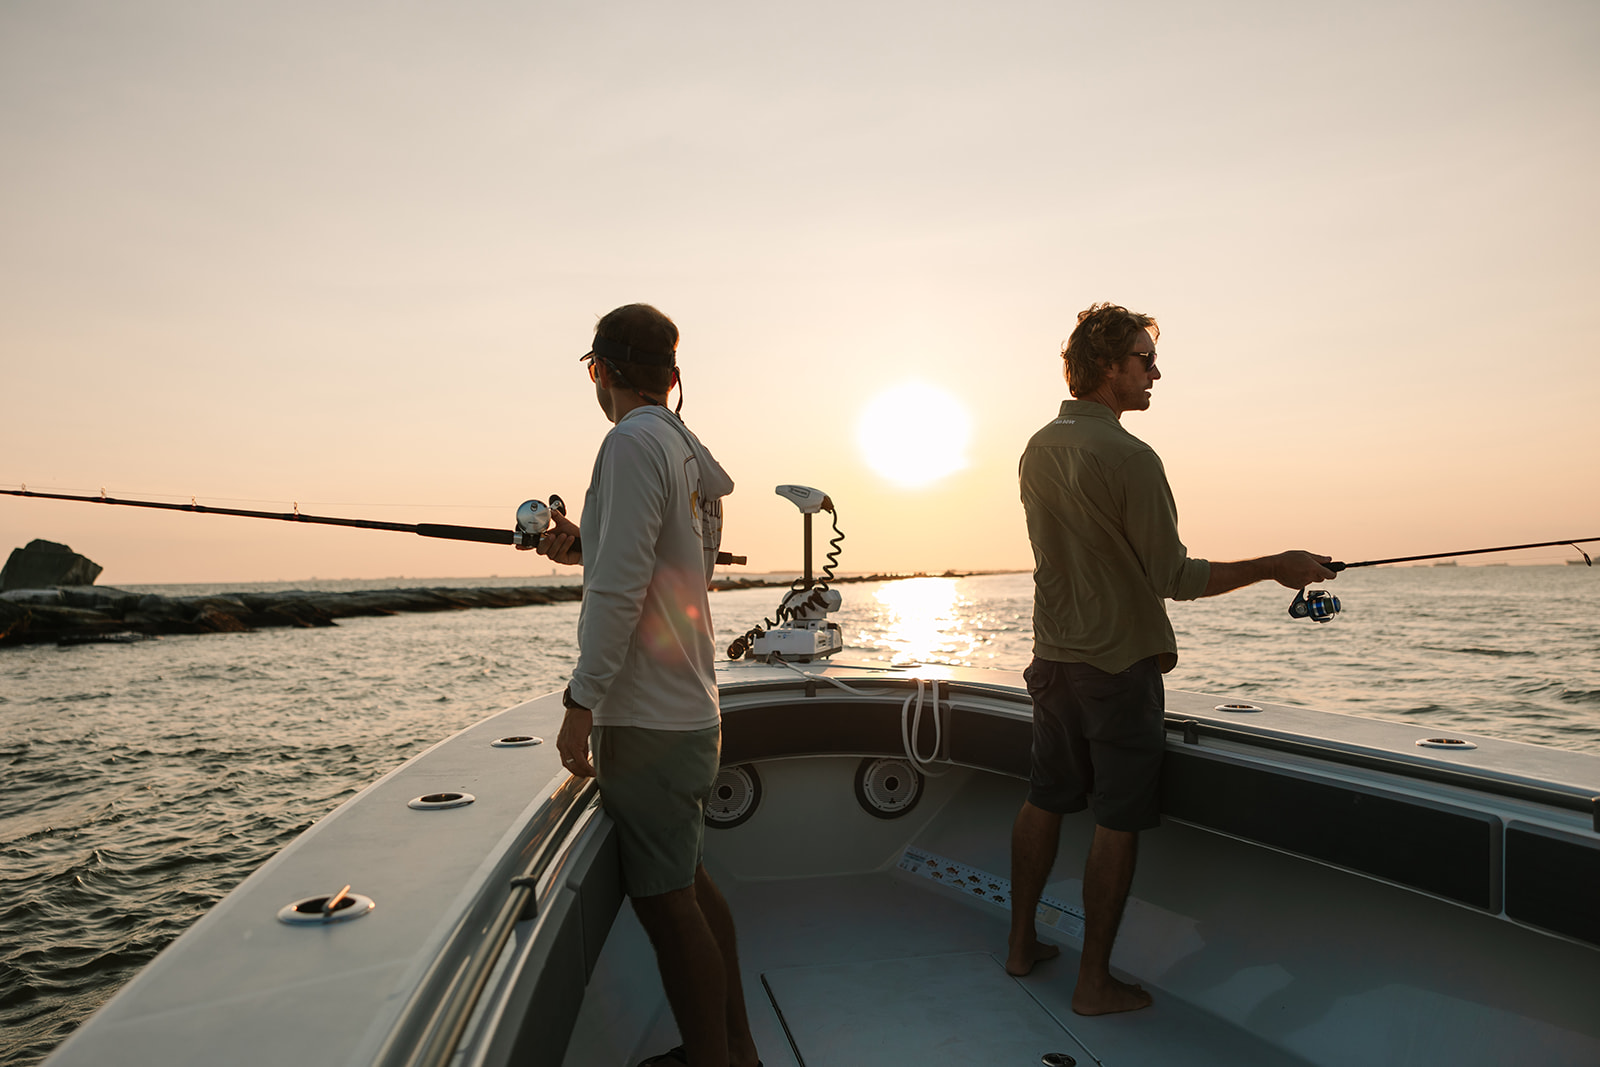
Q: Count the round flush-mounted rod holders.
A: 5